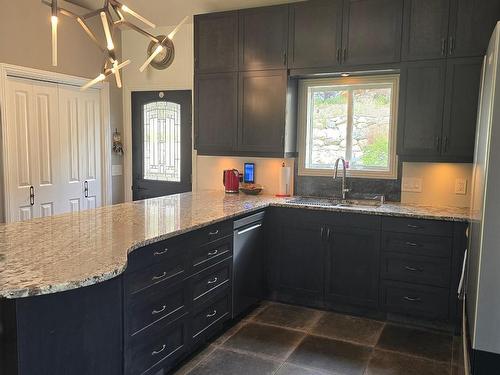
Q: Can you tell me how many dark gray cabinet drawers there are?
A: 12